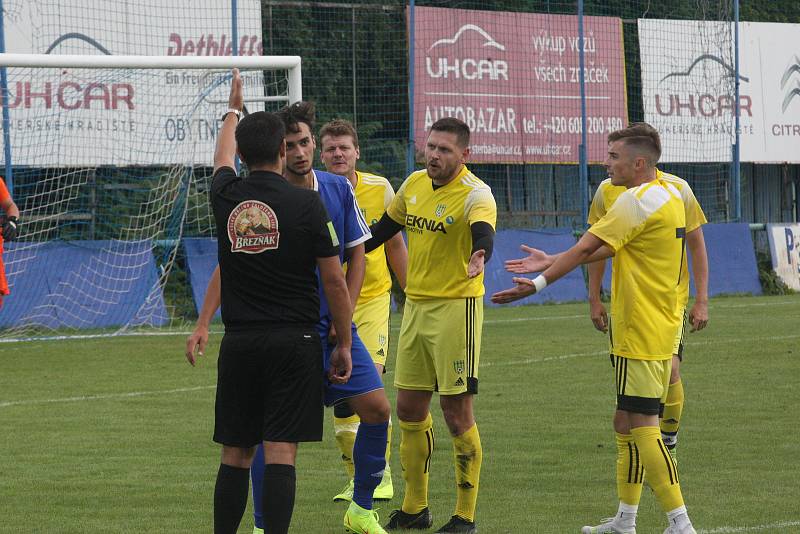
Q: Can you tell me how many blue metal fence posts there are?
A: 5